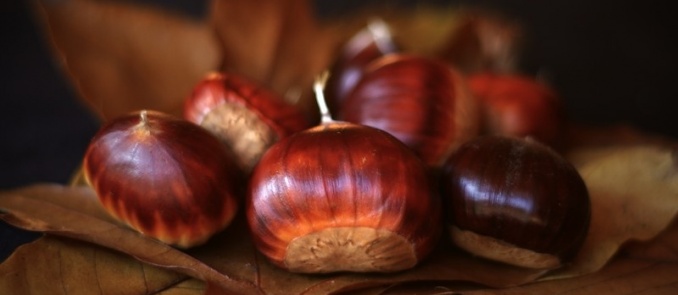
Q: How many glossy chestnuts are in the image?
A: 7